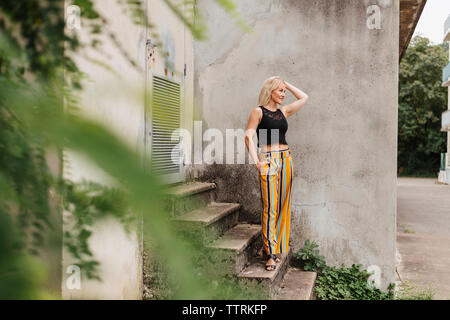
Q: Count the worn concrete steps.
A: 5